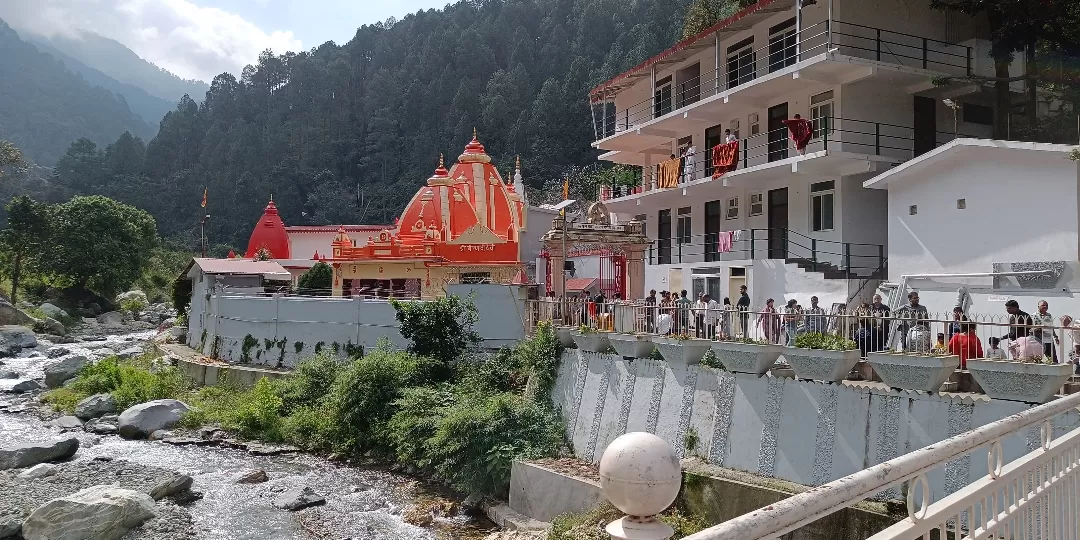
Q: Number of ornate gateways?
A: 1